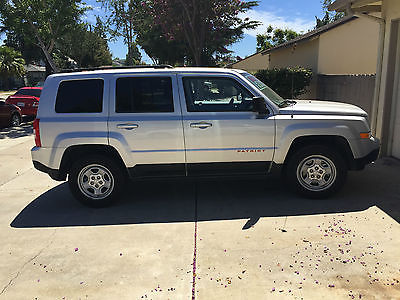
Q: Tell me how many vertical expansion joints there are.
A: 1